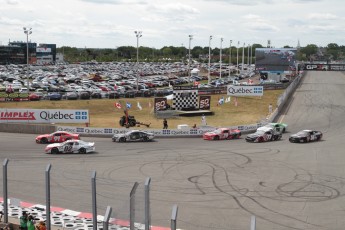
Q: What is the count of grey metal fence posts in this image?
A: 8